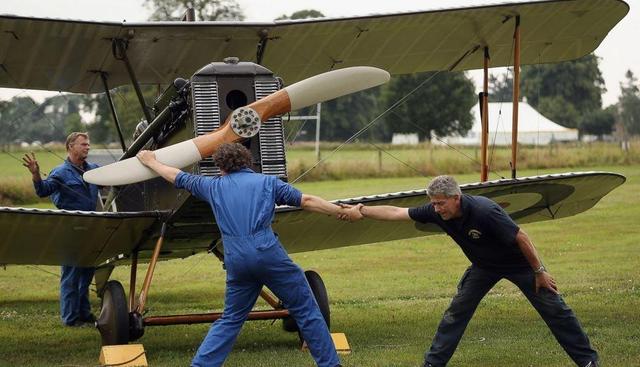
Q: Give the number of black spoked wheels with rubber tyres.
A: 2